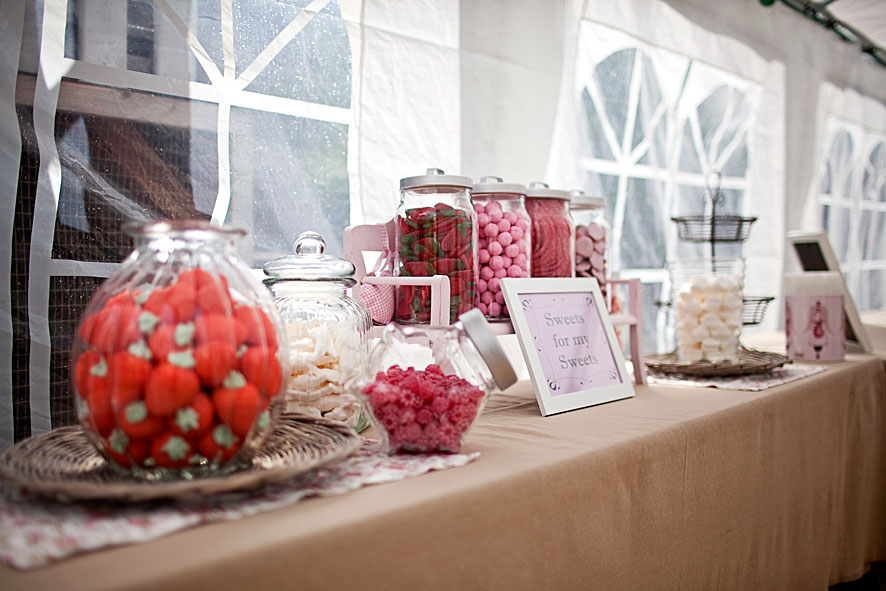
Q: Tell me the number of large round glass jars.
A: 1